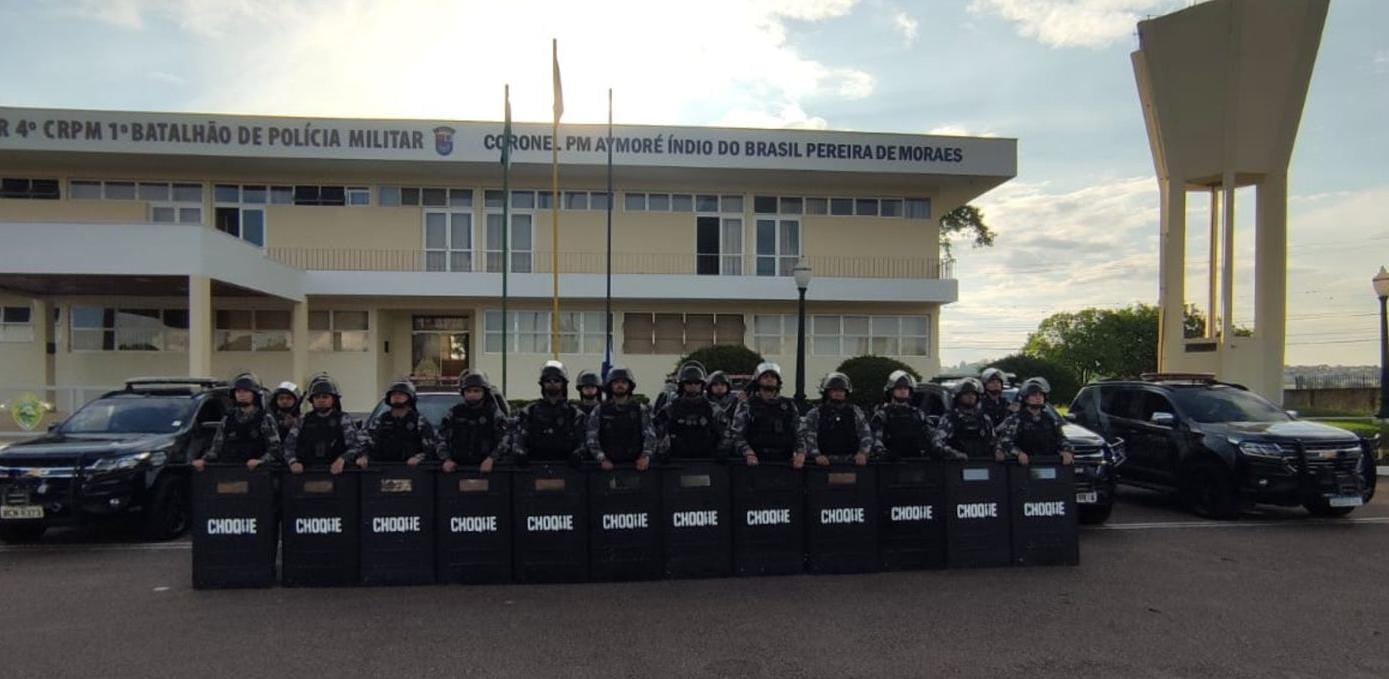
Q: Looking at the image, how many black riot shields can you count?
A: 12